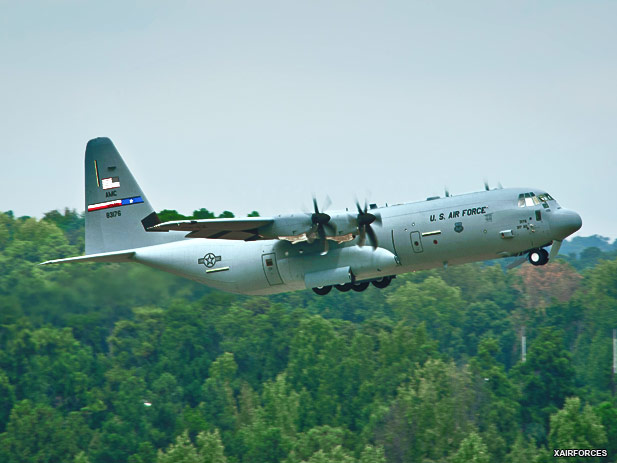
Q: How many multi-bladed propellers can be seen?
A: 2